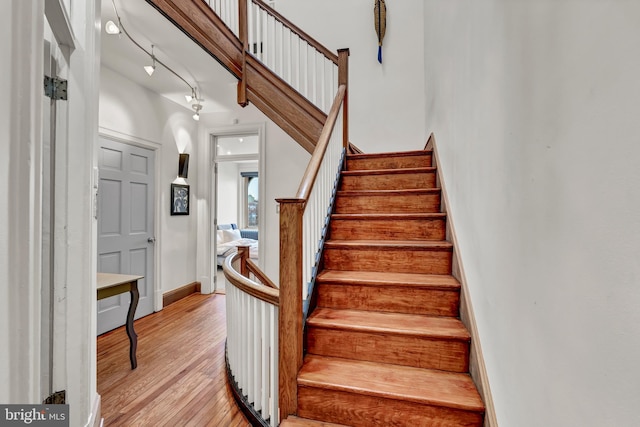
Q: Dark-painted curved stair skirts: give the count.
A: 1